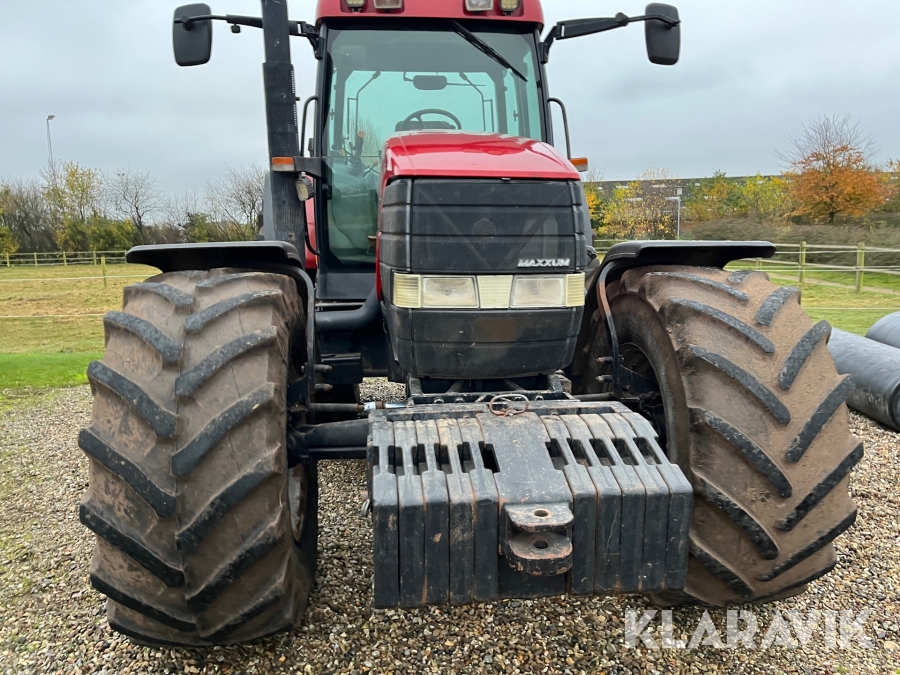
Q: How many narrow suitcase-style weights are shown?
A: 10